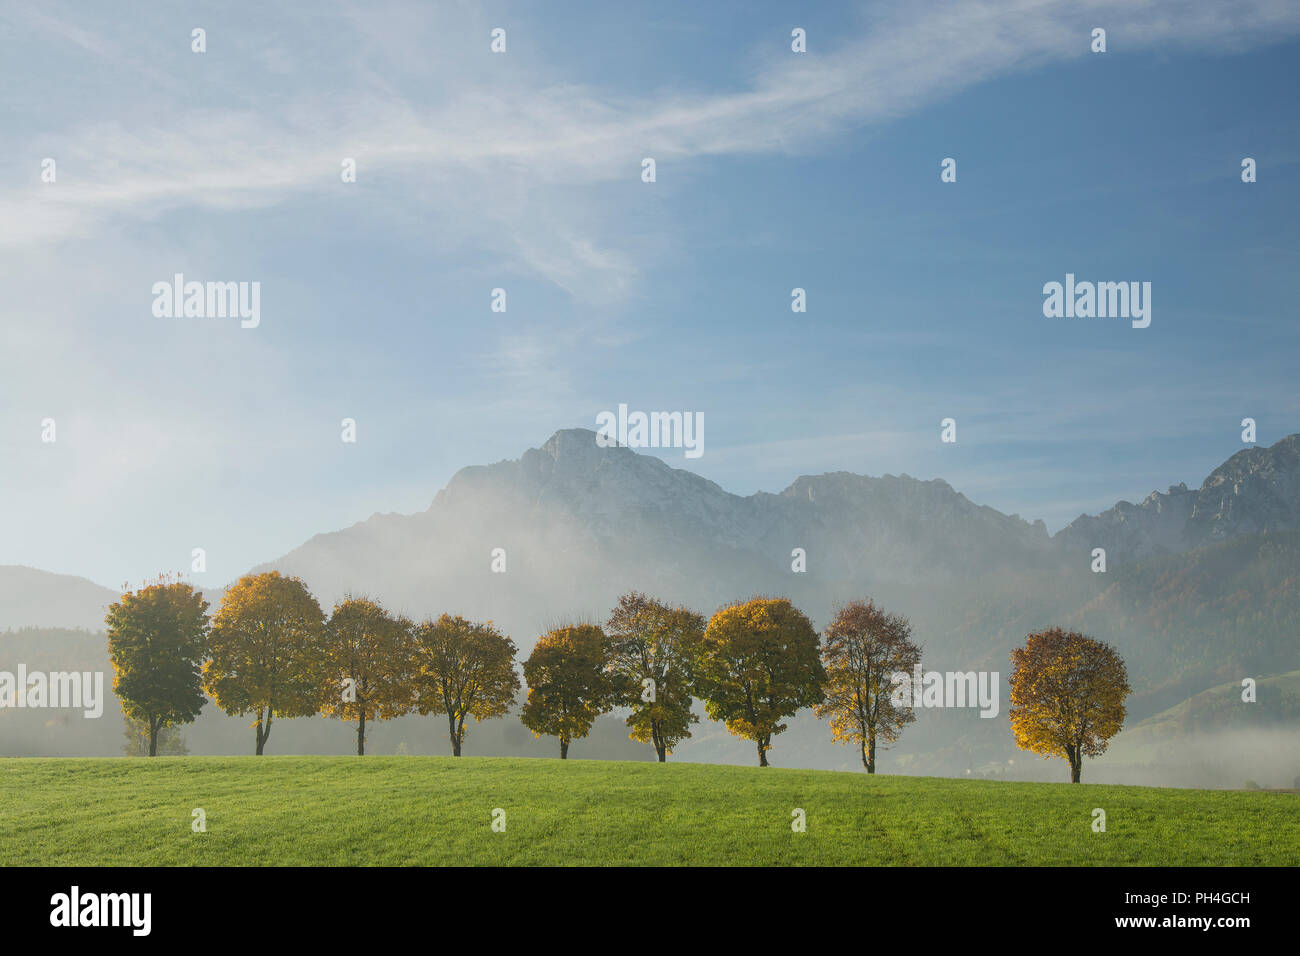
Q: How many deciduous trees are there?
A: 9